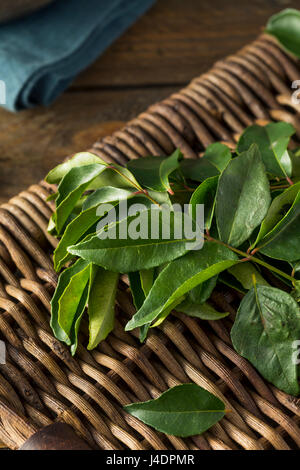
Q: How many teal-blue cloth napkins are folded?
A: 1